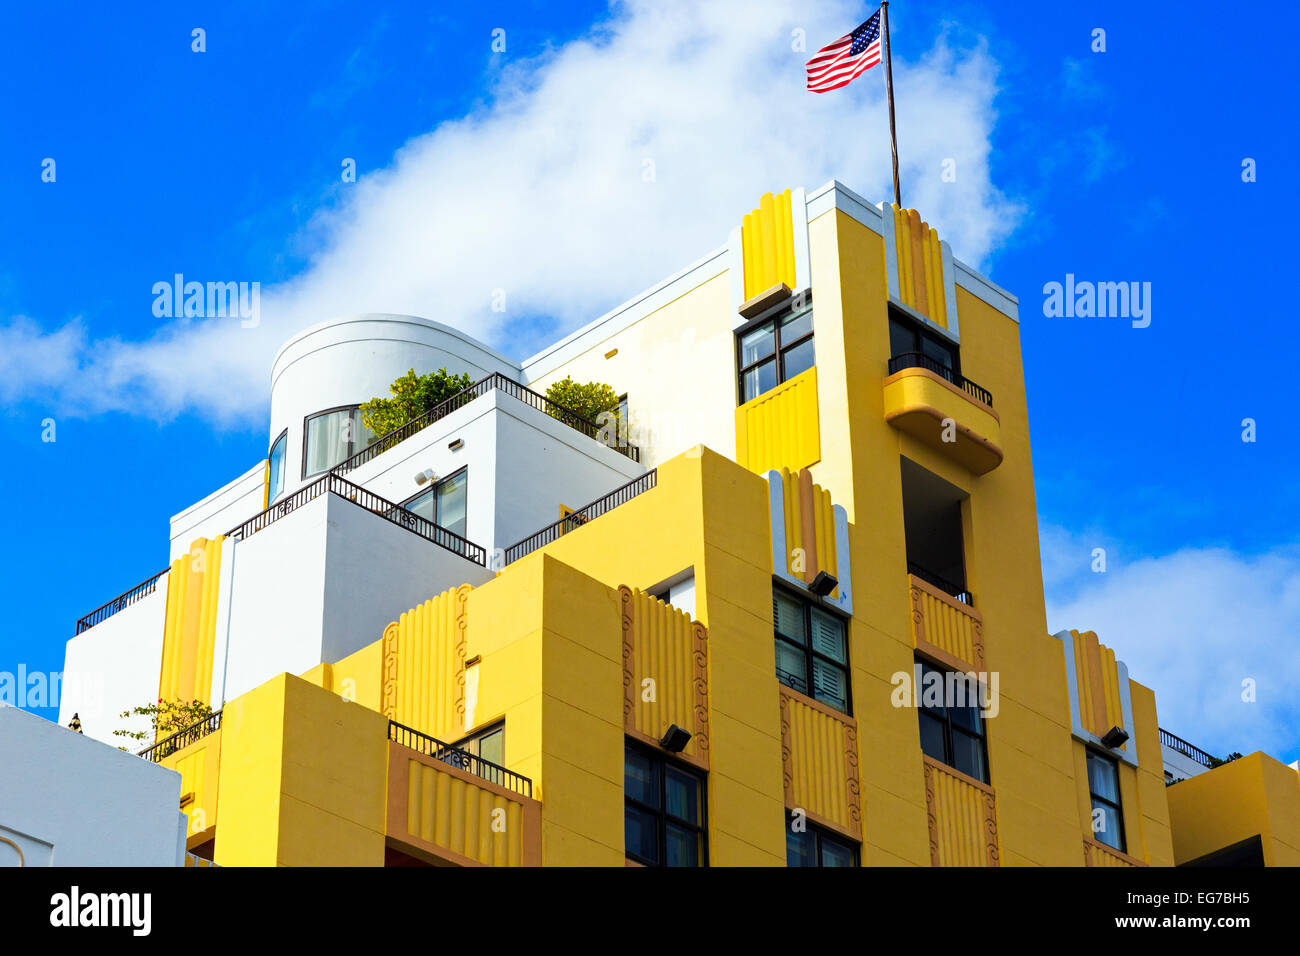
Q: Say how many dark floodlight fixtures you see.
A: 3